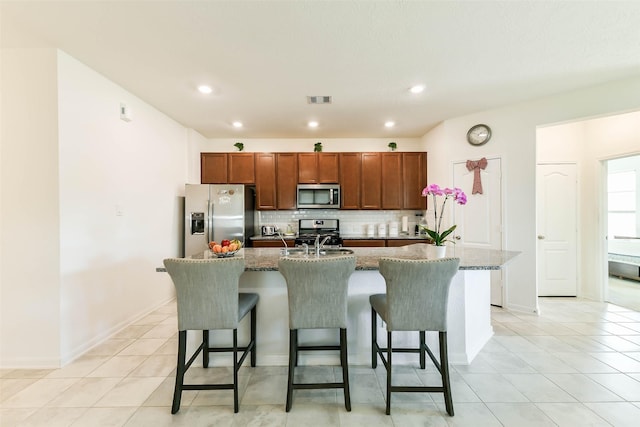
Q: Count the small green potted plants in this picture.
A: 3